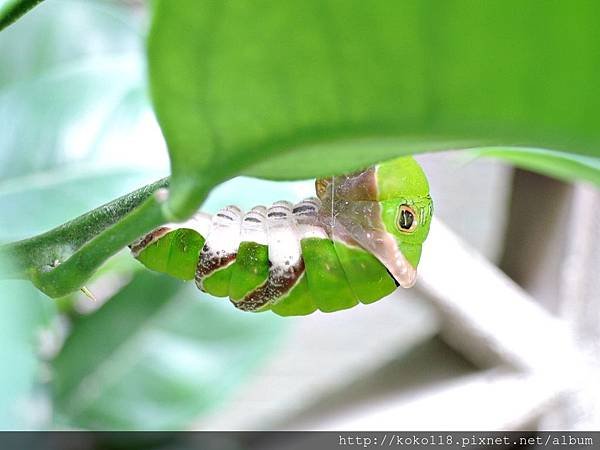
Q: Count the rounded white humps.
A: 4